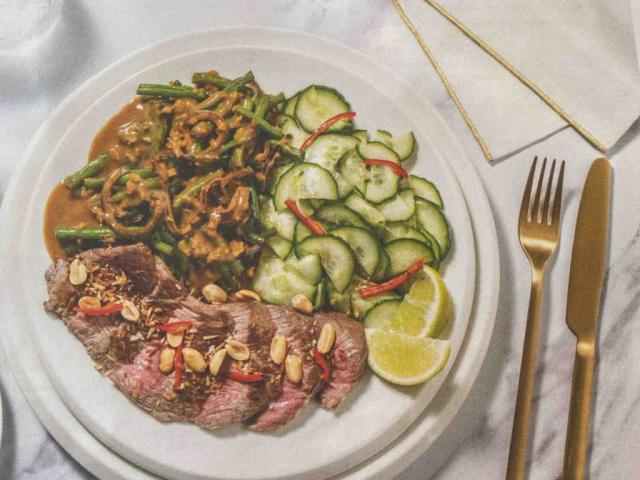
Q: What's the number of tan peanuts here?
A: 14